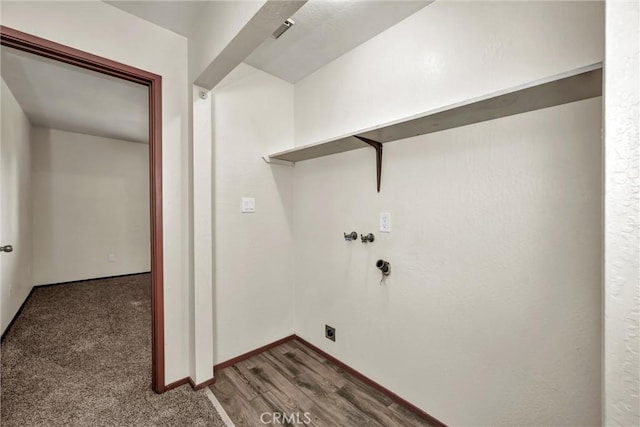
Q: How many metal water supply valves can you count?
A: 2